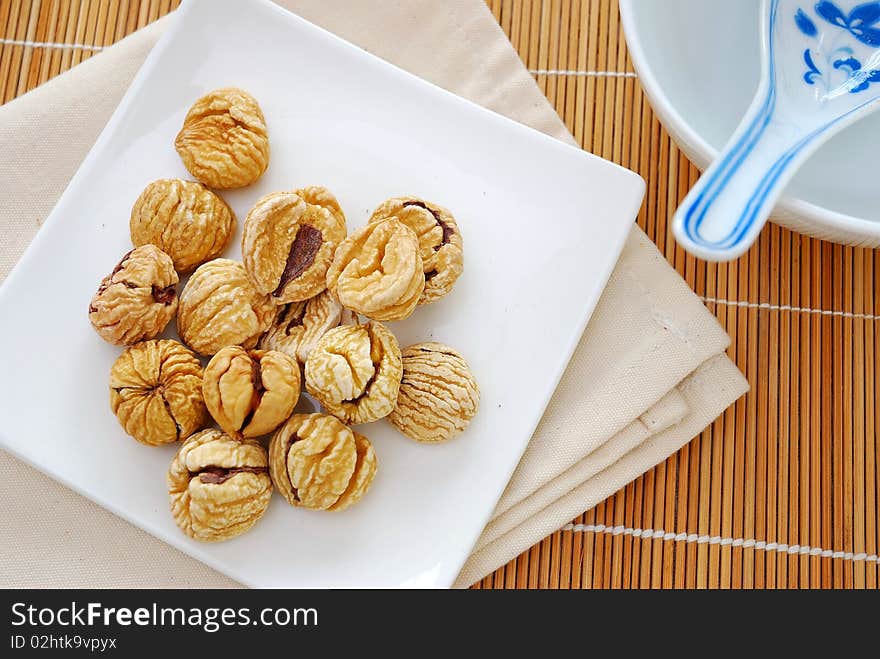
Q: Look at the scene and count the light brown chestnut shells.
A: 14